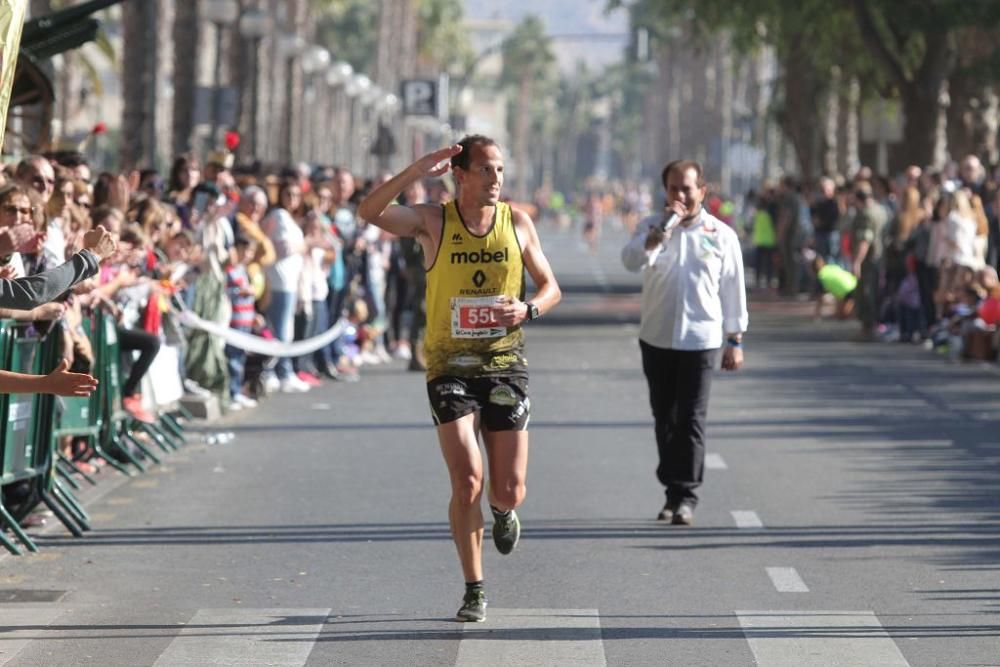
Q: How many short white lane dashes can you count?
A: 3